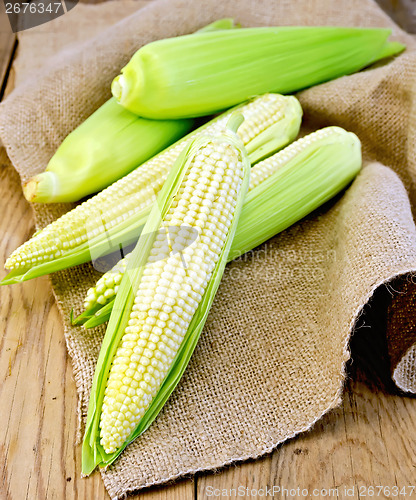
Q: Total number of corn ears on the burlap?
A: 5